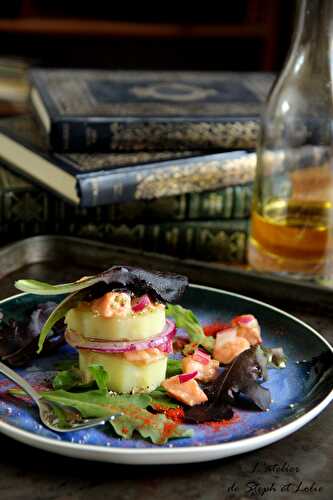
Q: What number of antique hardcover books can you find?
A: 4